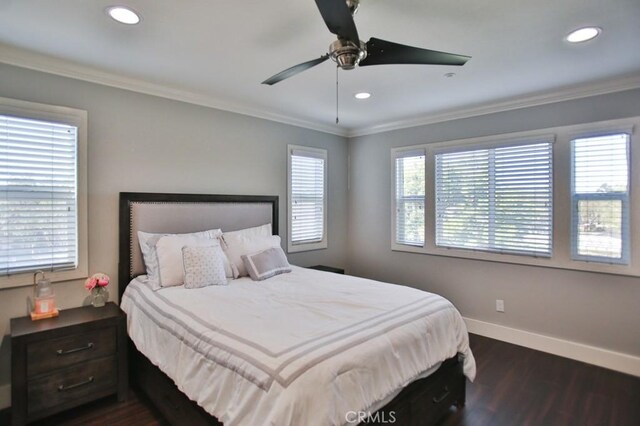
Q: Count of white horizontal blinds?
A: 5